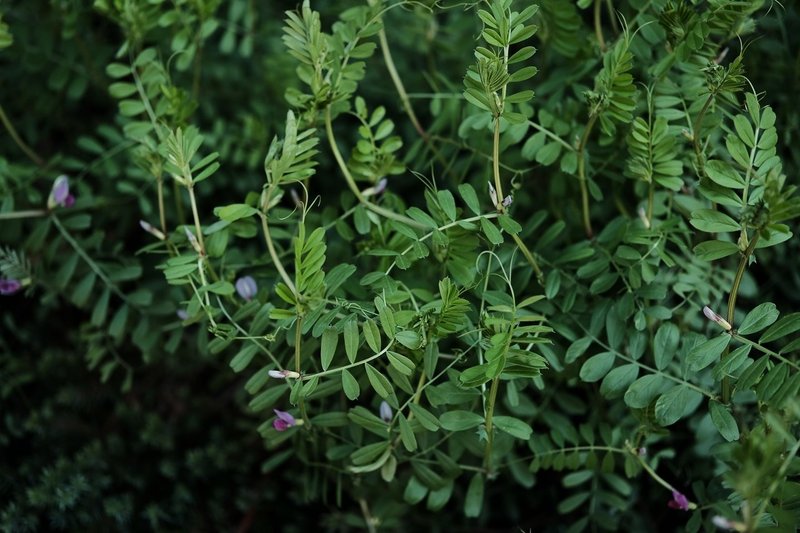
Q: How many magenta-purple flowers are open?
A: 4